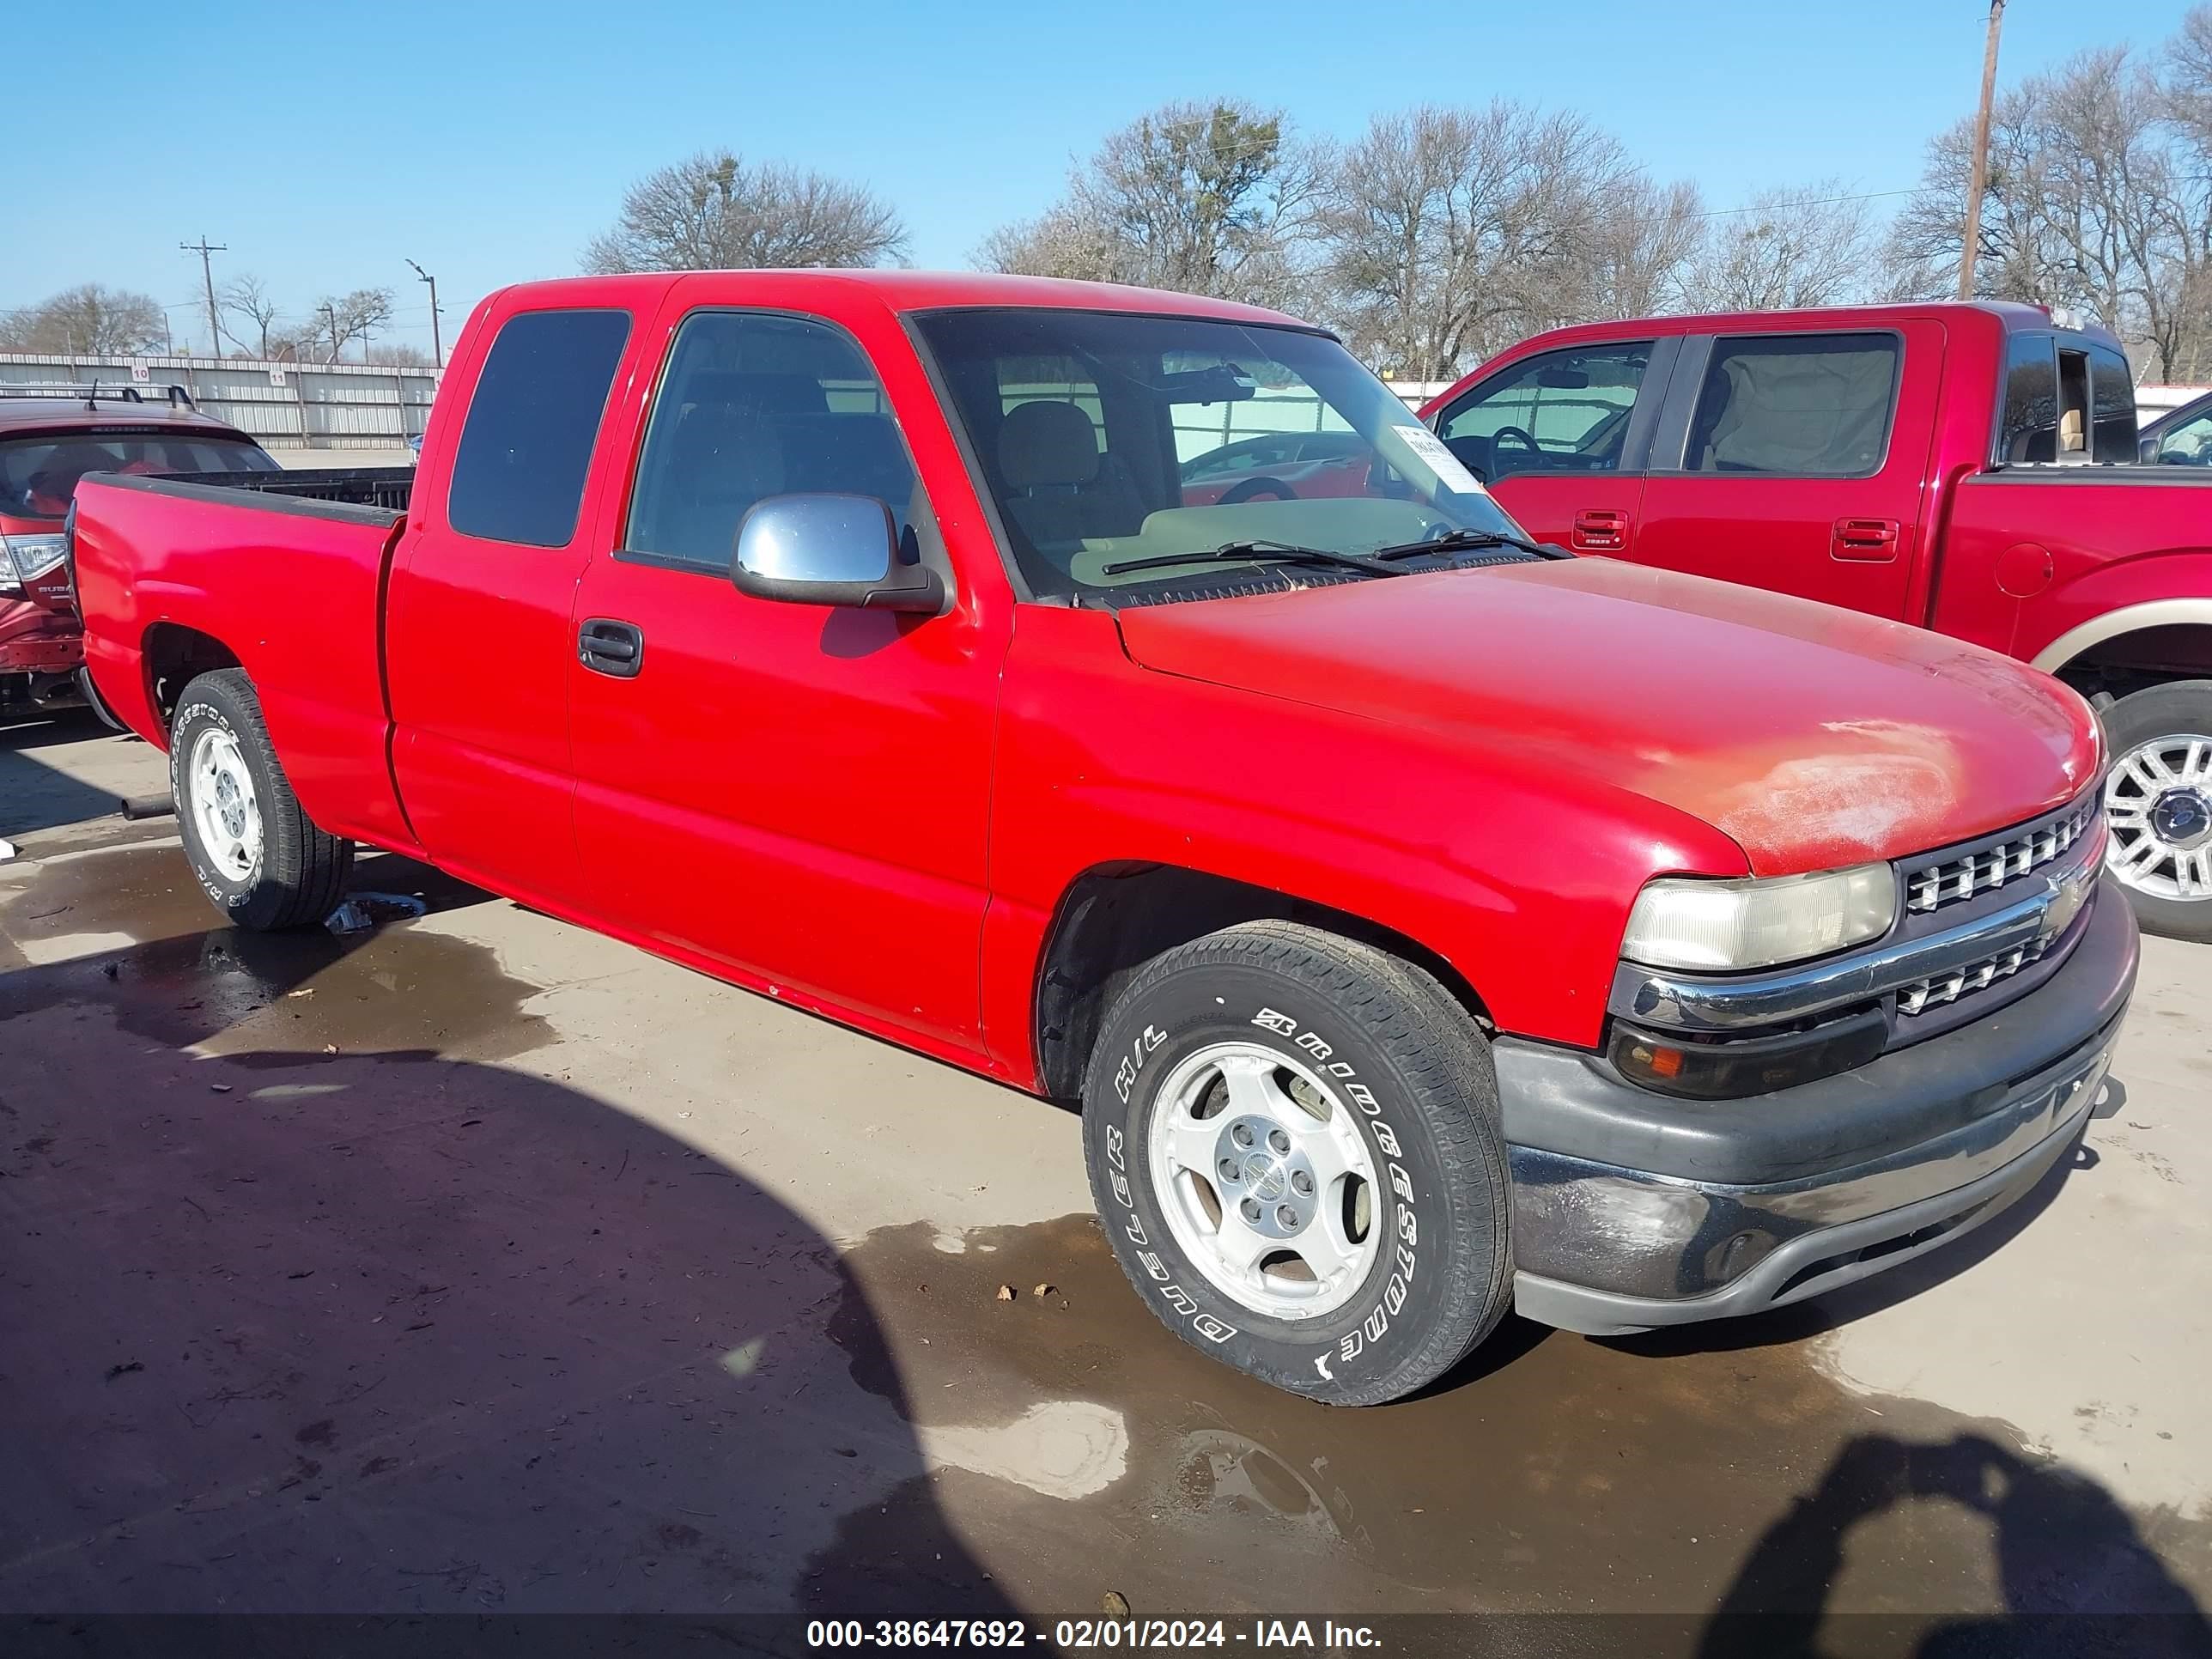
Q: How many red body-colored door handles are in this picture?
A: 2